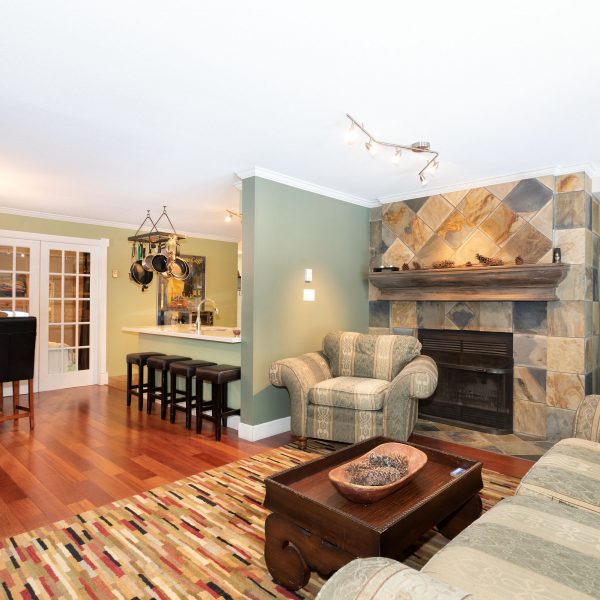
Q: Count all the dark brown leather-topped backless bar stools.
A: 4